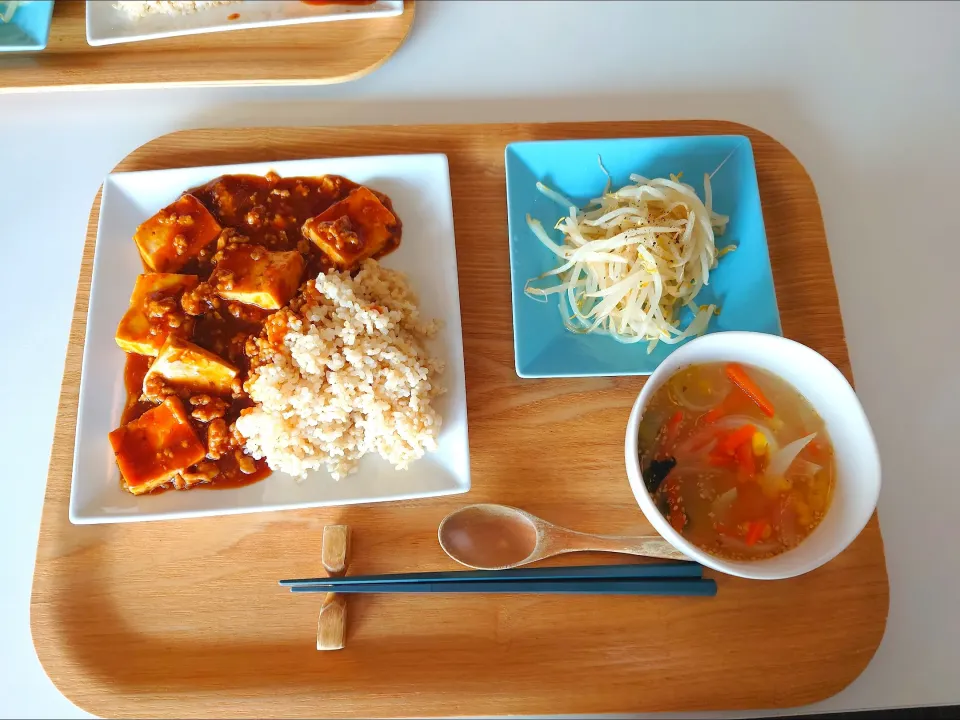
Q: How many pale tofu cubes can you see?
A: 6